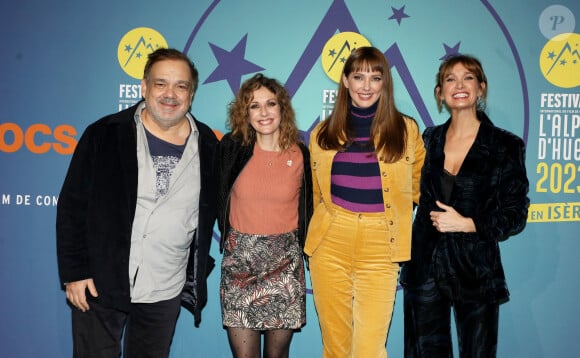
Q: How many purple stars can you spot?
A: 3